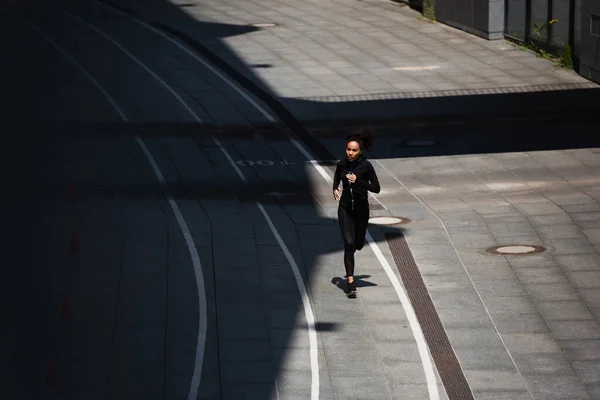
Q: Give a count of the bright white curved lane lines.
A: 3